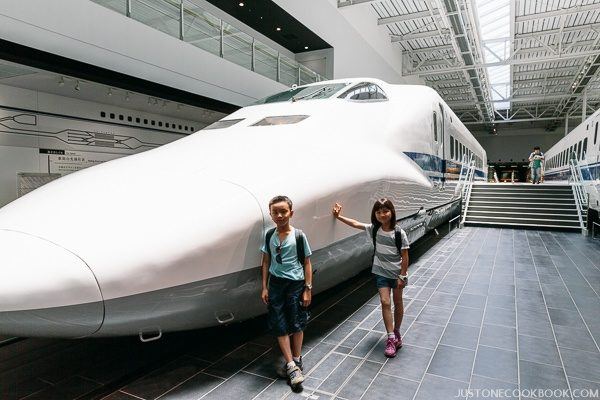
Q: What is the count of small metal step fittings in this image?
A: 2